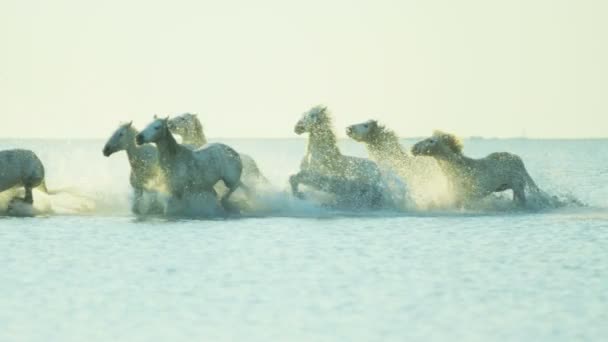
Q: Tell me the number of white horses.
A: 7